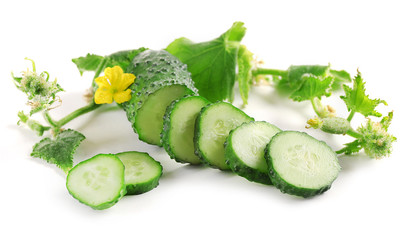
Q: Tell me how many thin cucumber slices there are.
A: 6